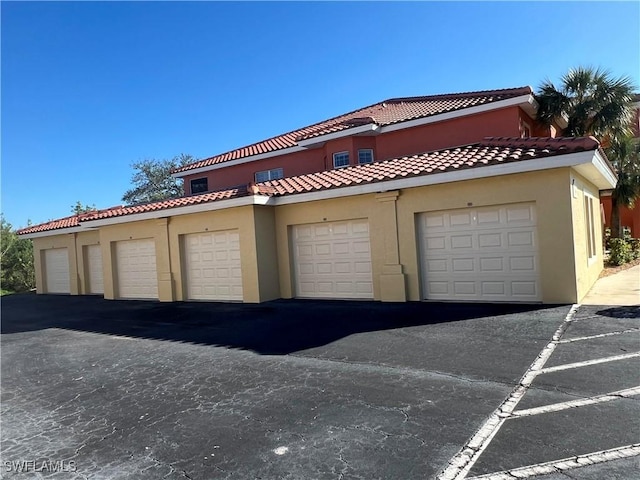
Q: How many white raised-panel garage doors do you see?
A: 6